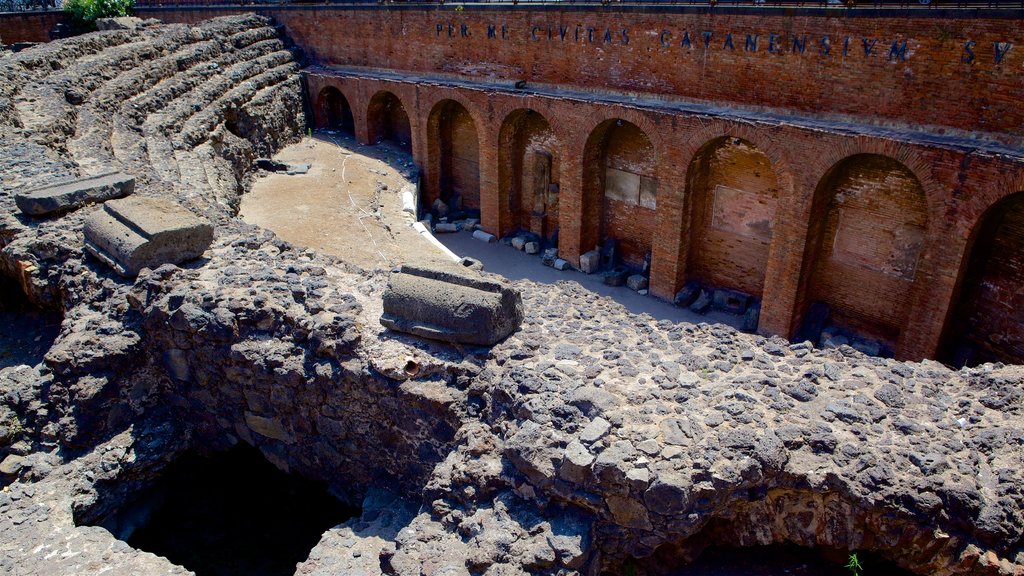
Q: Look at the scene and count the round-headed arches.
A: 8